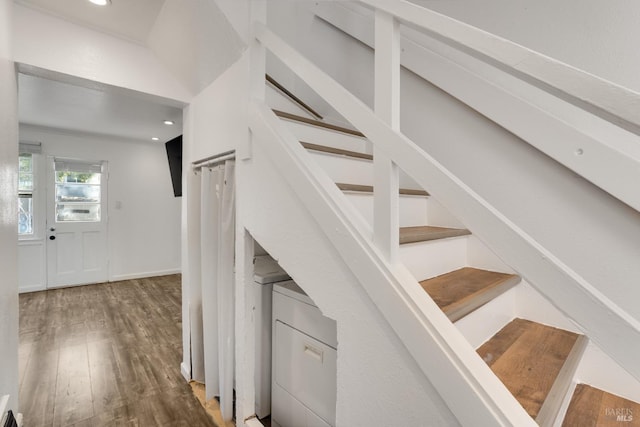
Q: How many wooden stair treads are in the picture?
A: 8